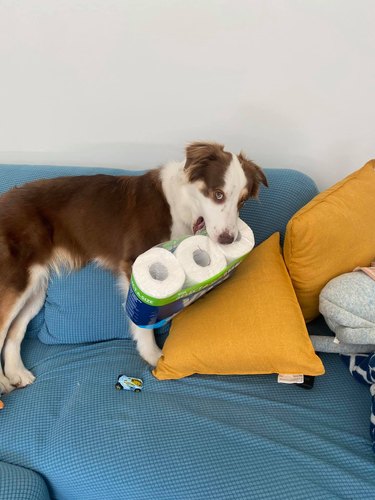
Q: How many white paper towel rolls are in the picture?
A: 3